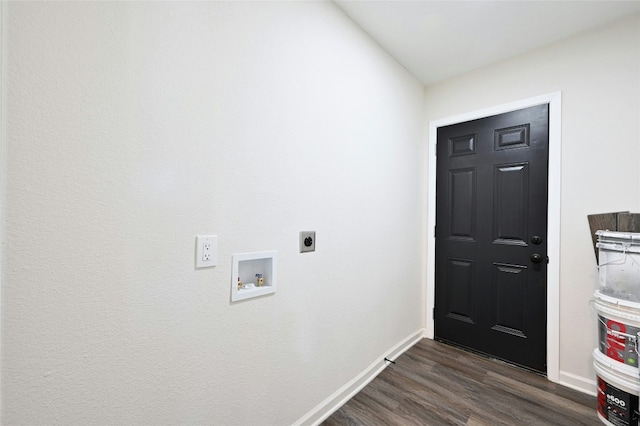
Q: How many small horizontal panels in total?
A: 2